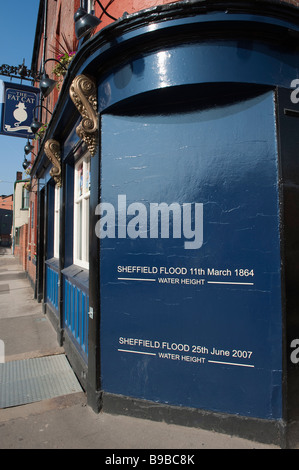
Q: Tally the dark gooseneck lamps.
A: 5